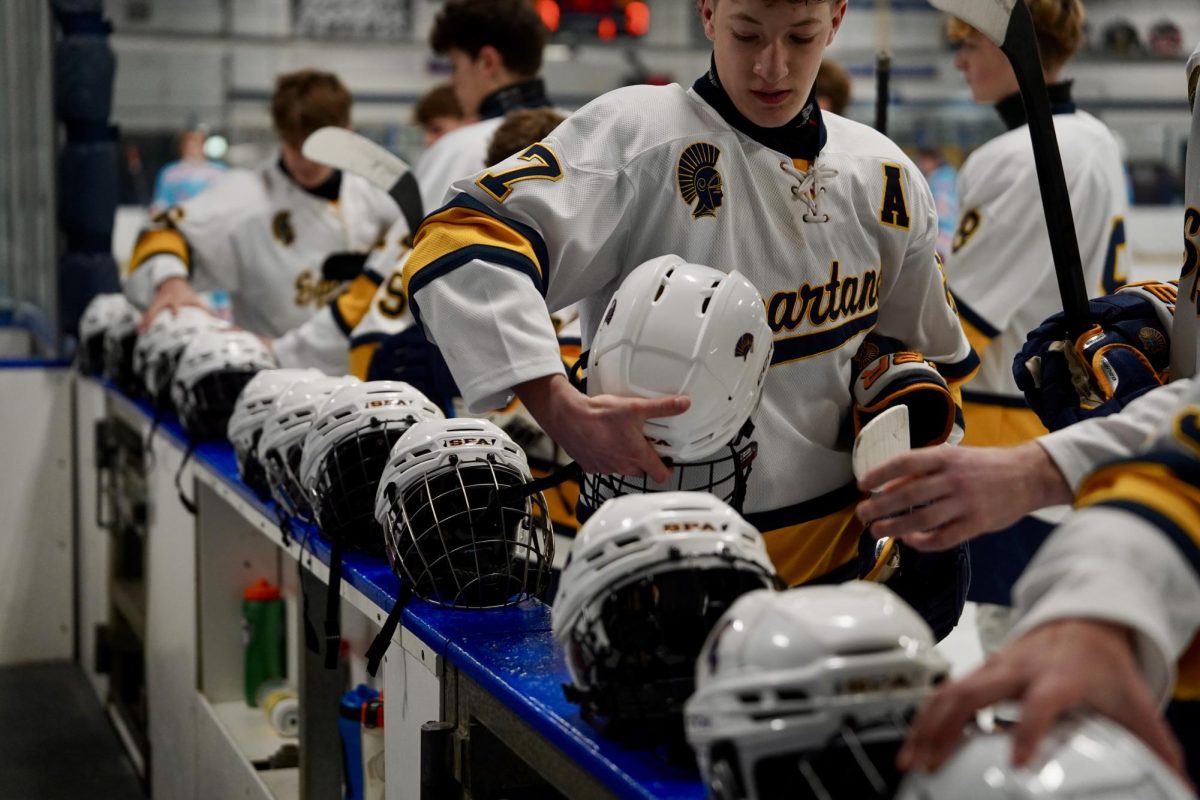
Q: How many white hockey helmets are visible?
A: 13